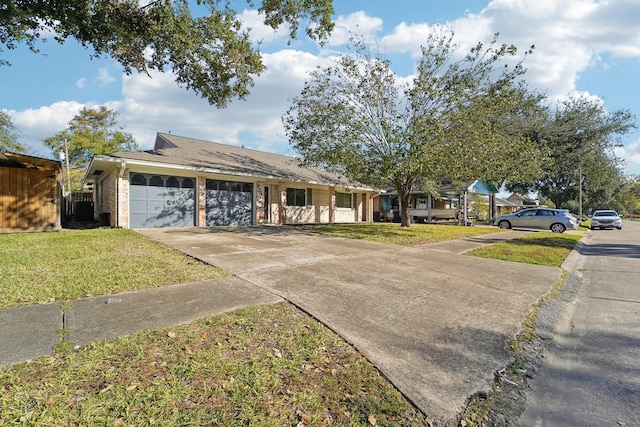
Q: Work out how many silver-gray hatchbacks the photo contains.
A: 1